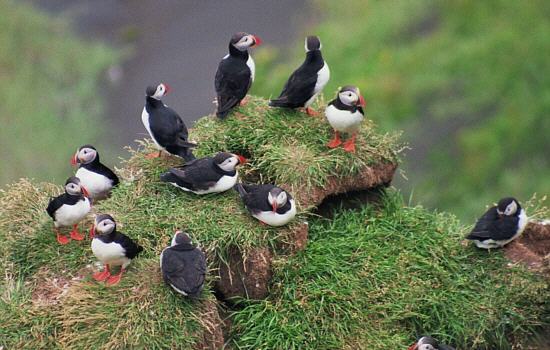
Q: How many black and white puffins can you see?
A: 12